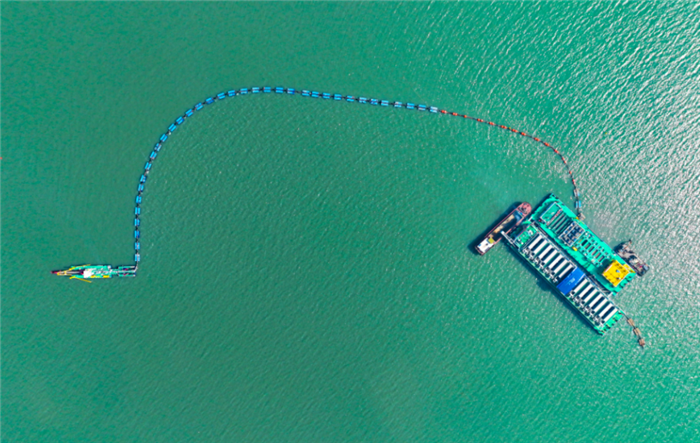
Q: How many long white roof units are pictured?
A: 14